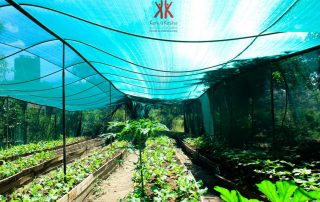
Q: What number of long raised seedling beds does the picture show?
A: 5